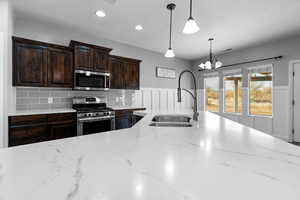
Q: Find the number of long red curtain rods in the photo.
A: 0